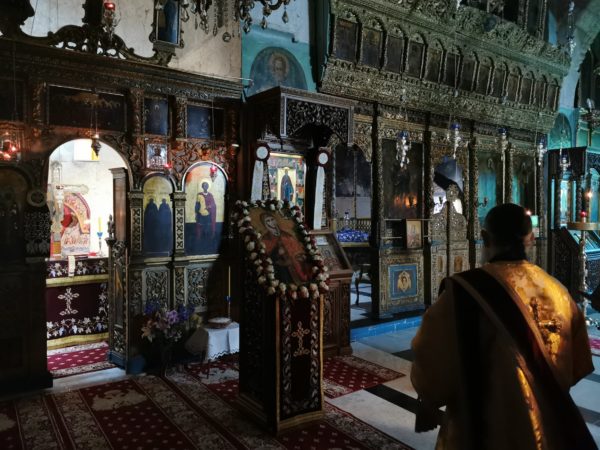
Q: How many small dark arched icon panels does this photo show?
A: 13